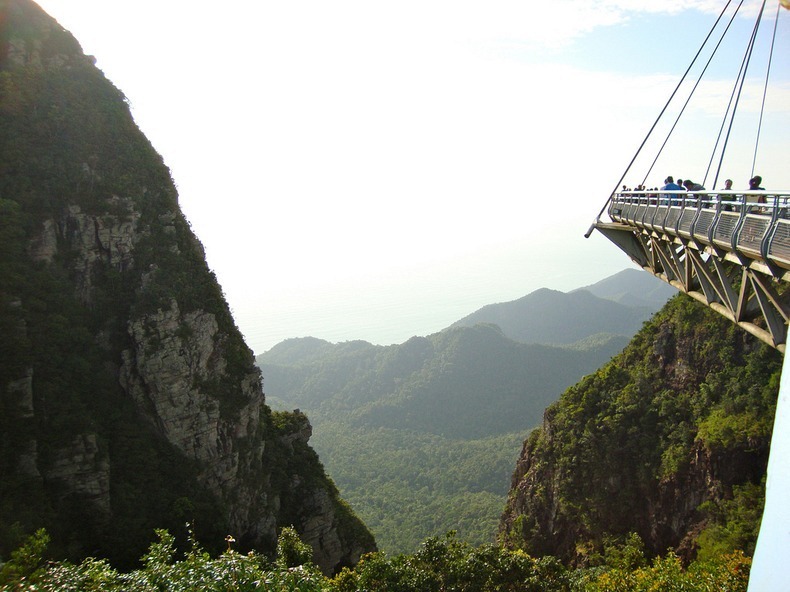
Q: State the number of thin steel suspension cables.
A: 5